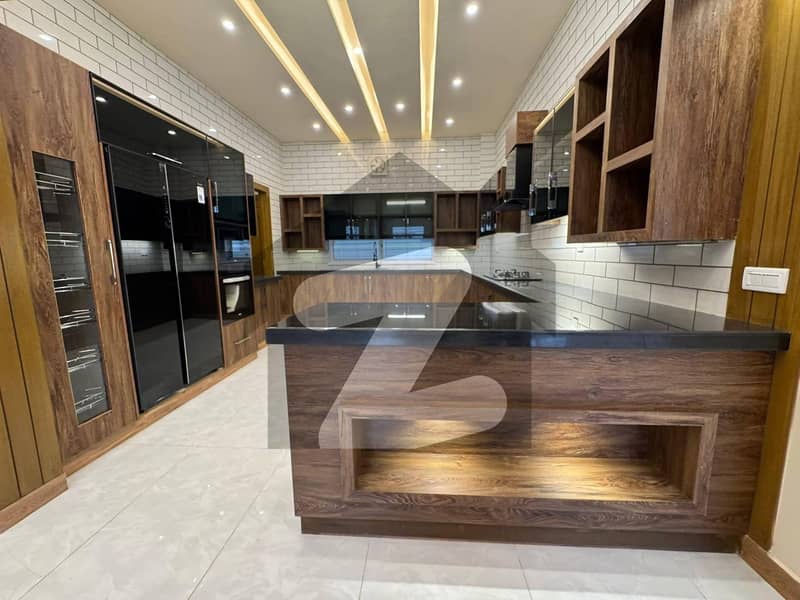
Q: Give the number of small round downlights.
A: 9